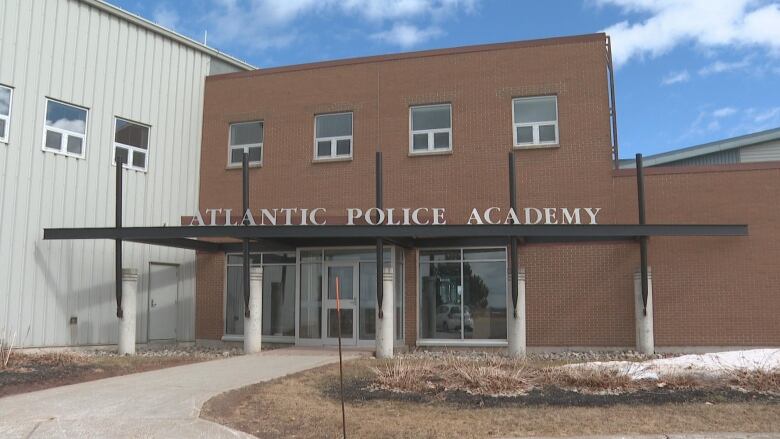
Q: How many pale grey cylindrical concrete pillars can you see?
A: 5